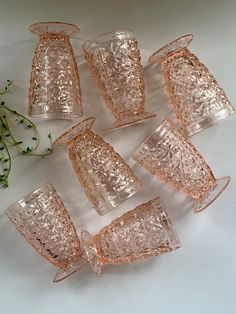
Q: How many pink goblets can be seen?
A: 7